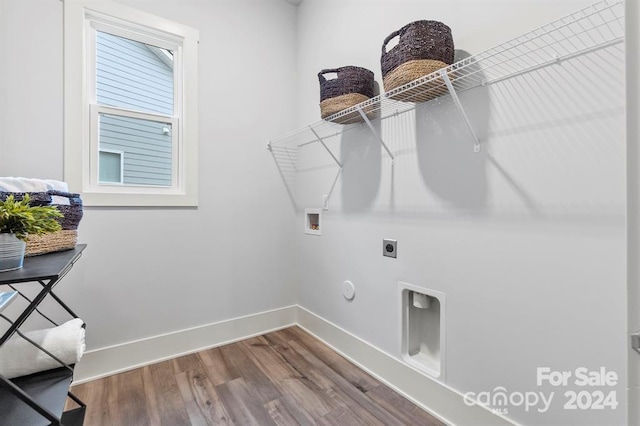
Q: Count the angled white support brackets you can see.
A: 3